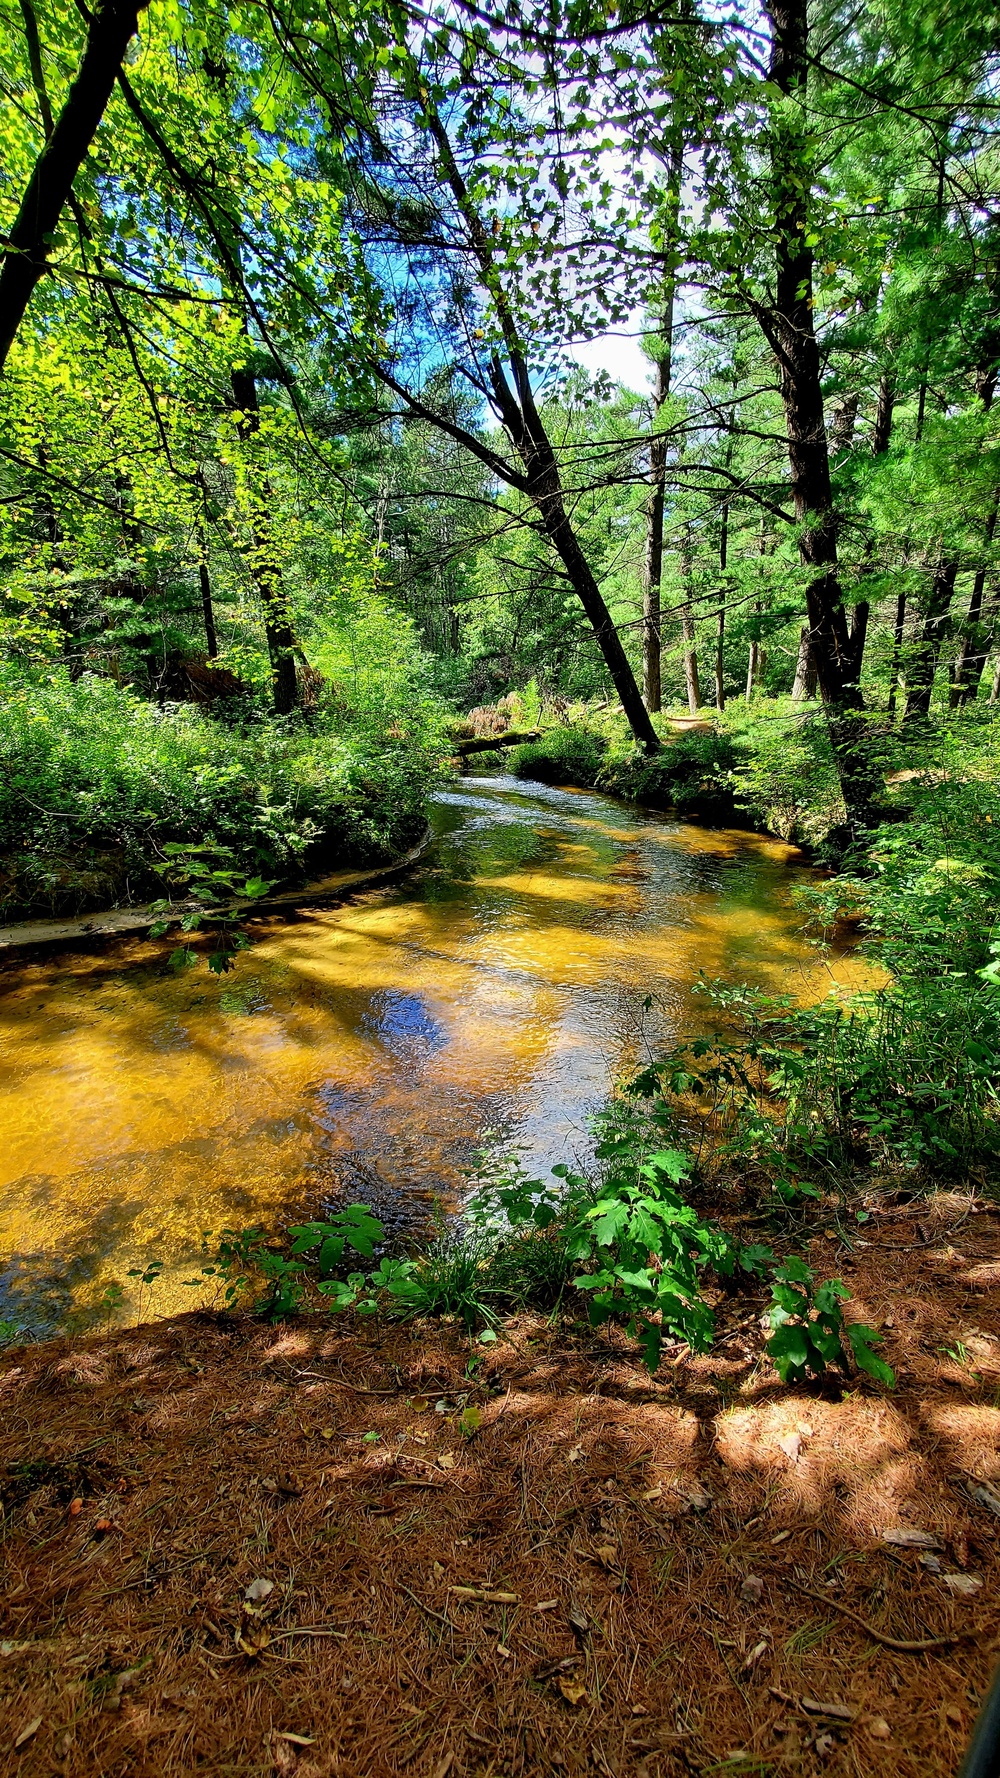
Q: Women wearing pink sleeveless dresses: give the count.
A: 0